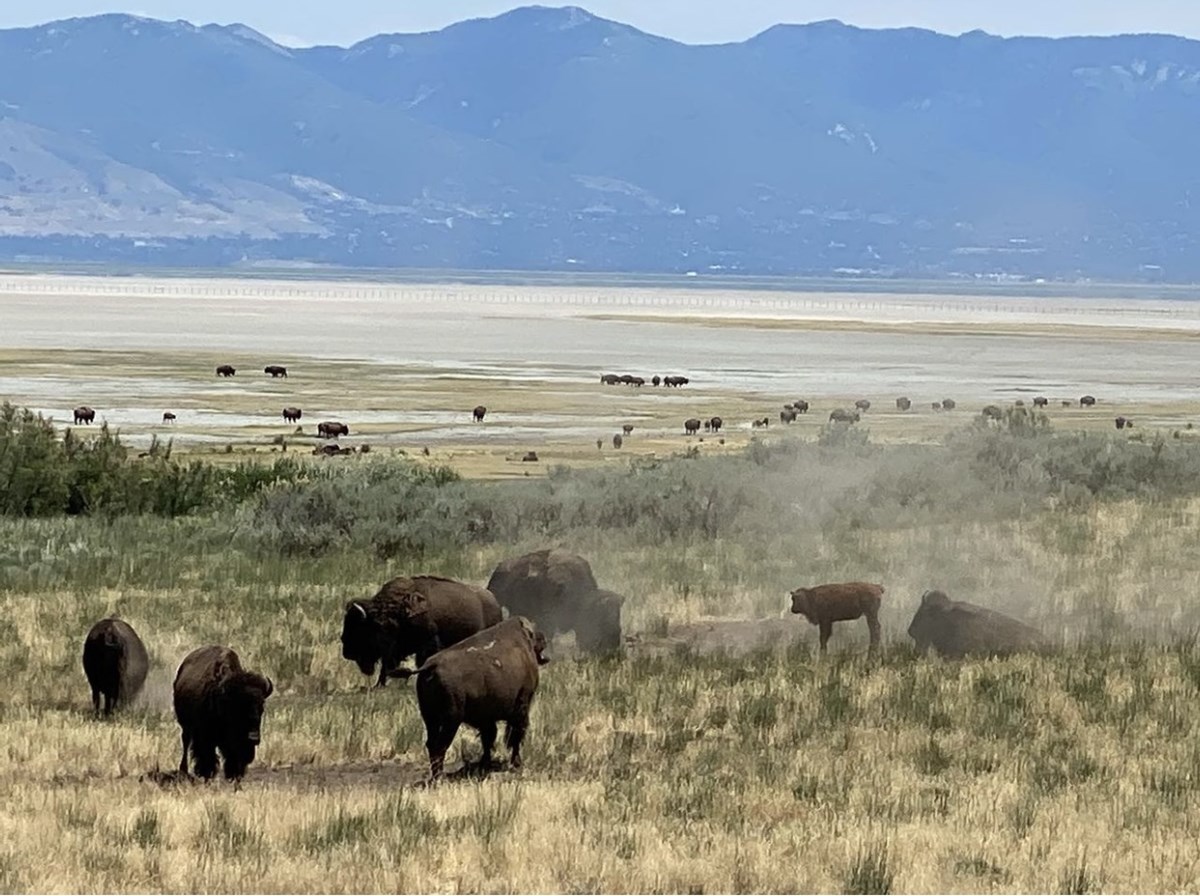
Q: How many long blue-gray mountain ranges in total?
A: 1